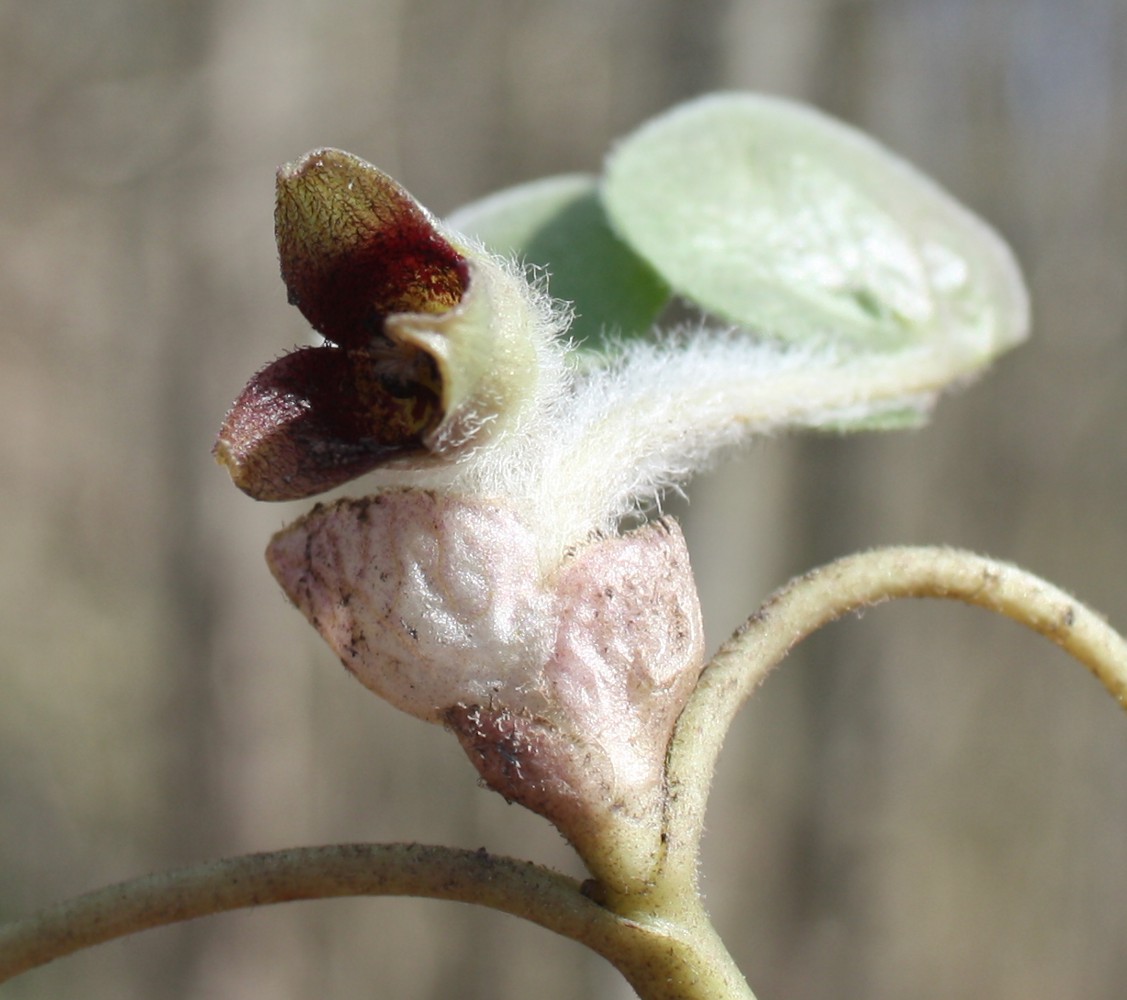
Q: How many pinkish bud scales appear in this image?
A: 3